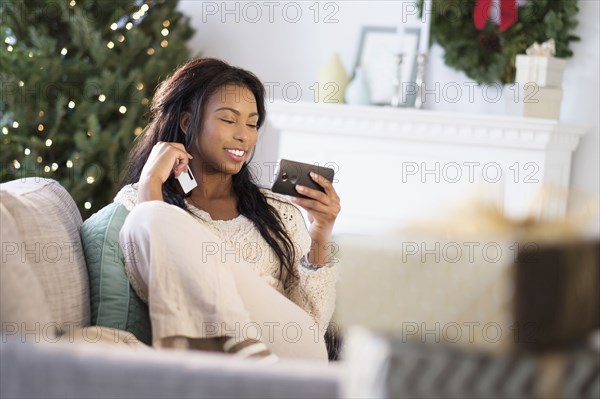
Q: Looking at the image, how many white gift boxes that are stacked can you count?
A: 2